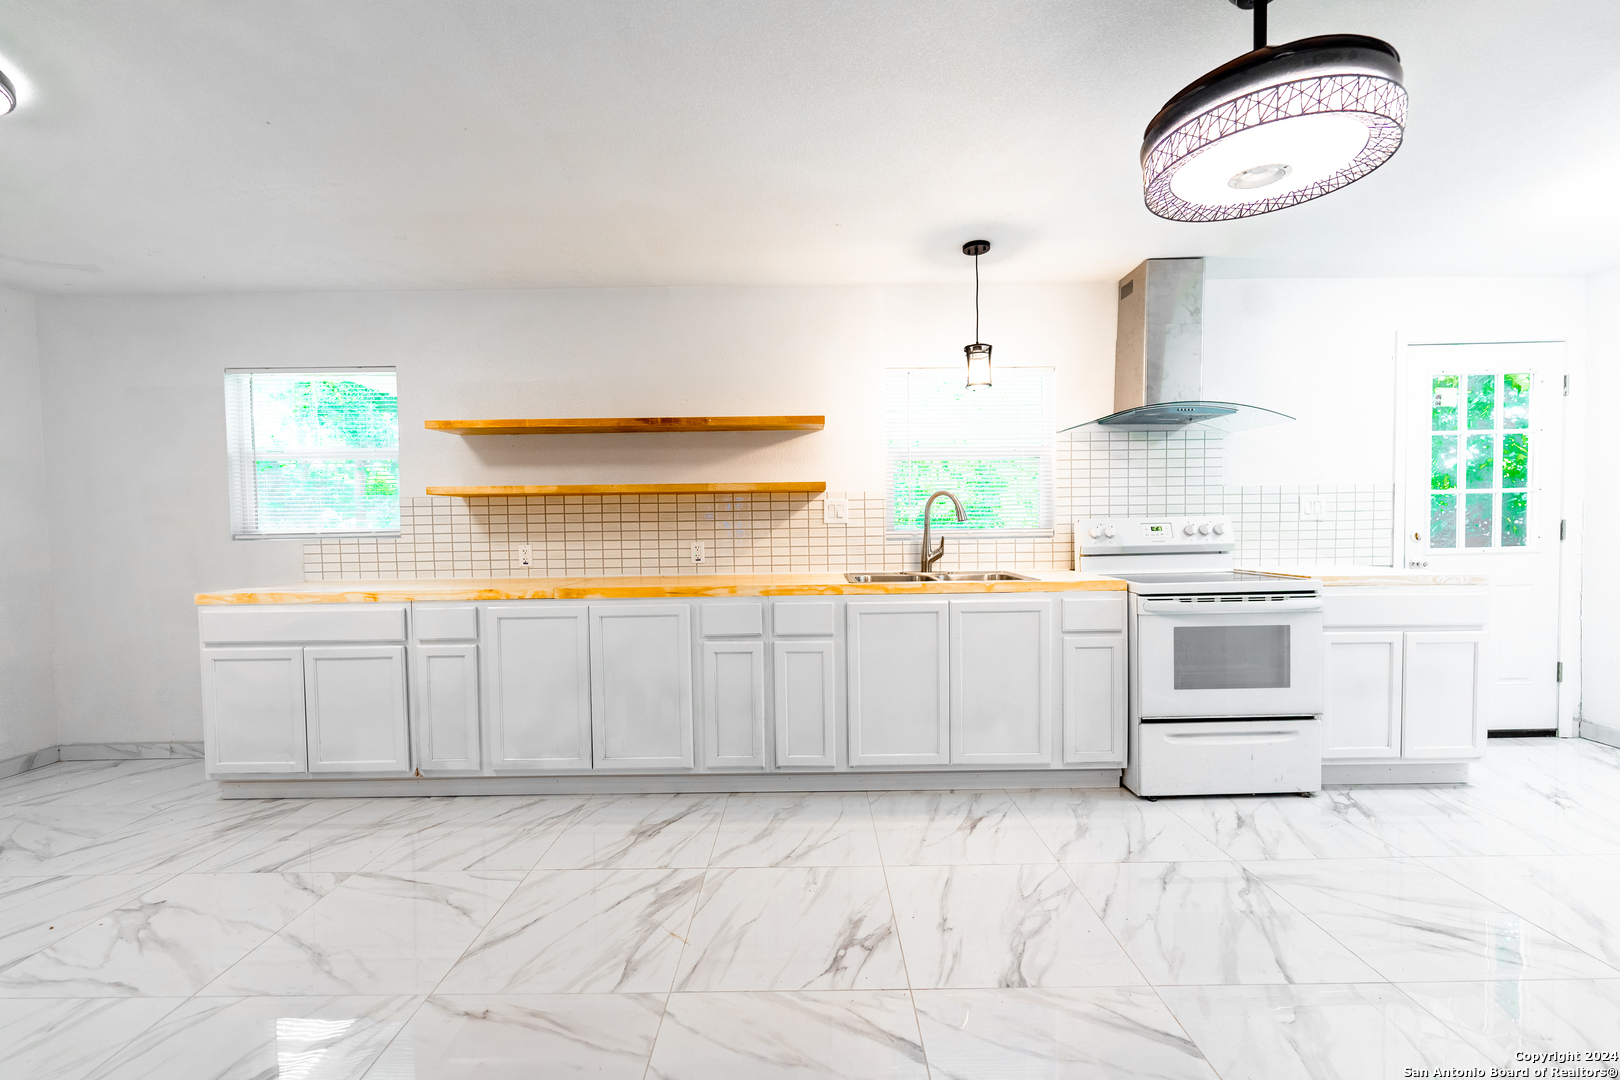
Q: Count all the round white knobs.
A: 5